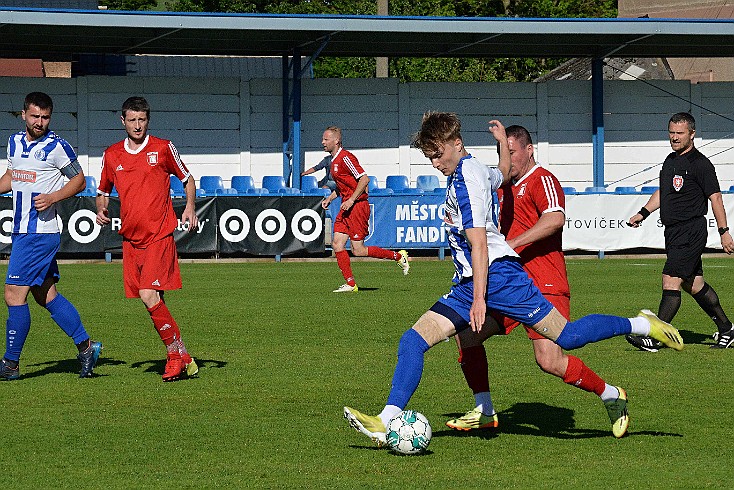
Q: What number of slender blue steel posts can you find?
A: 3